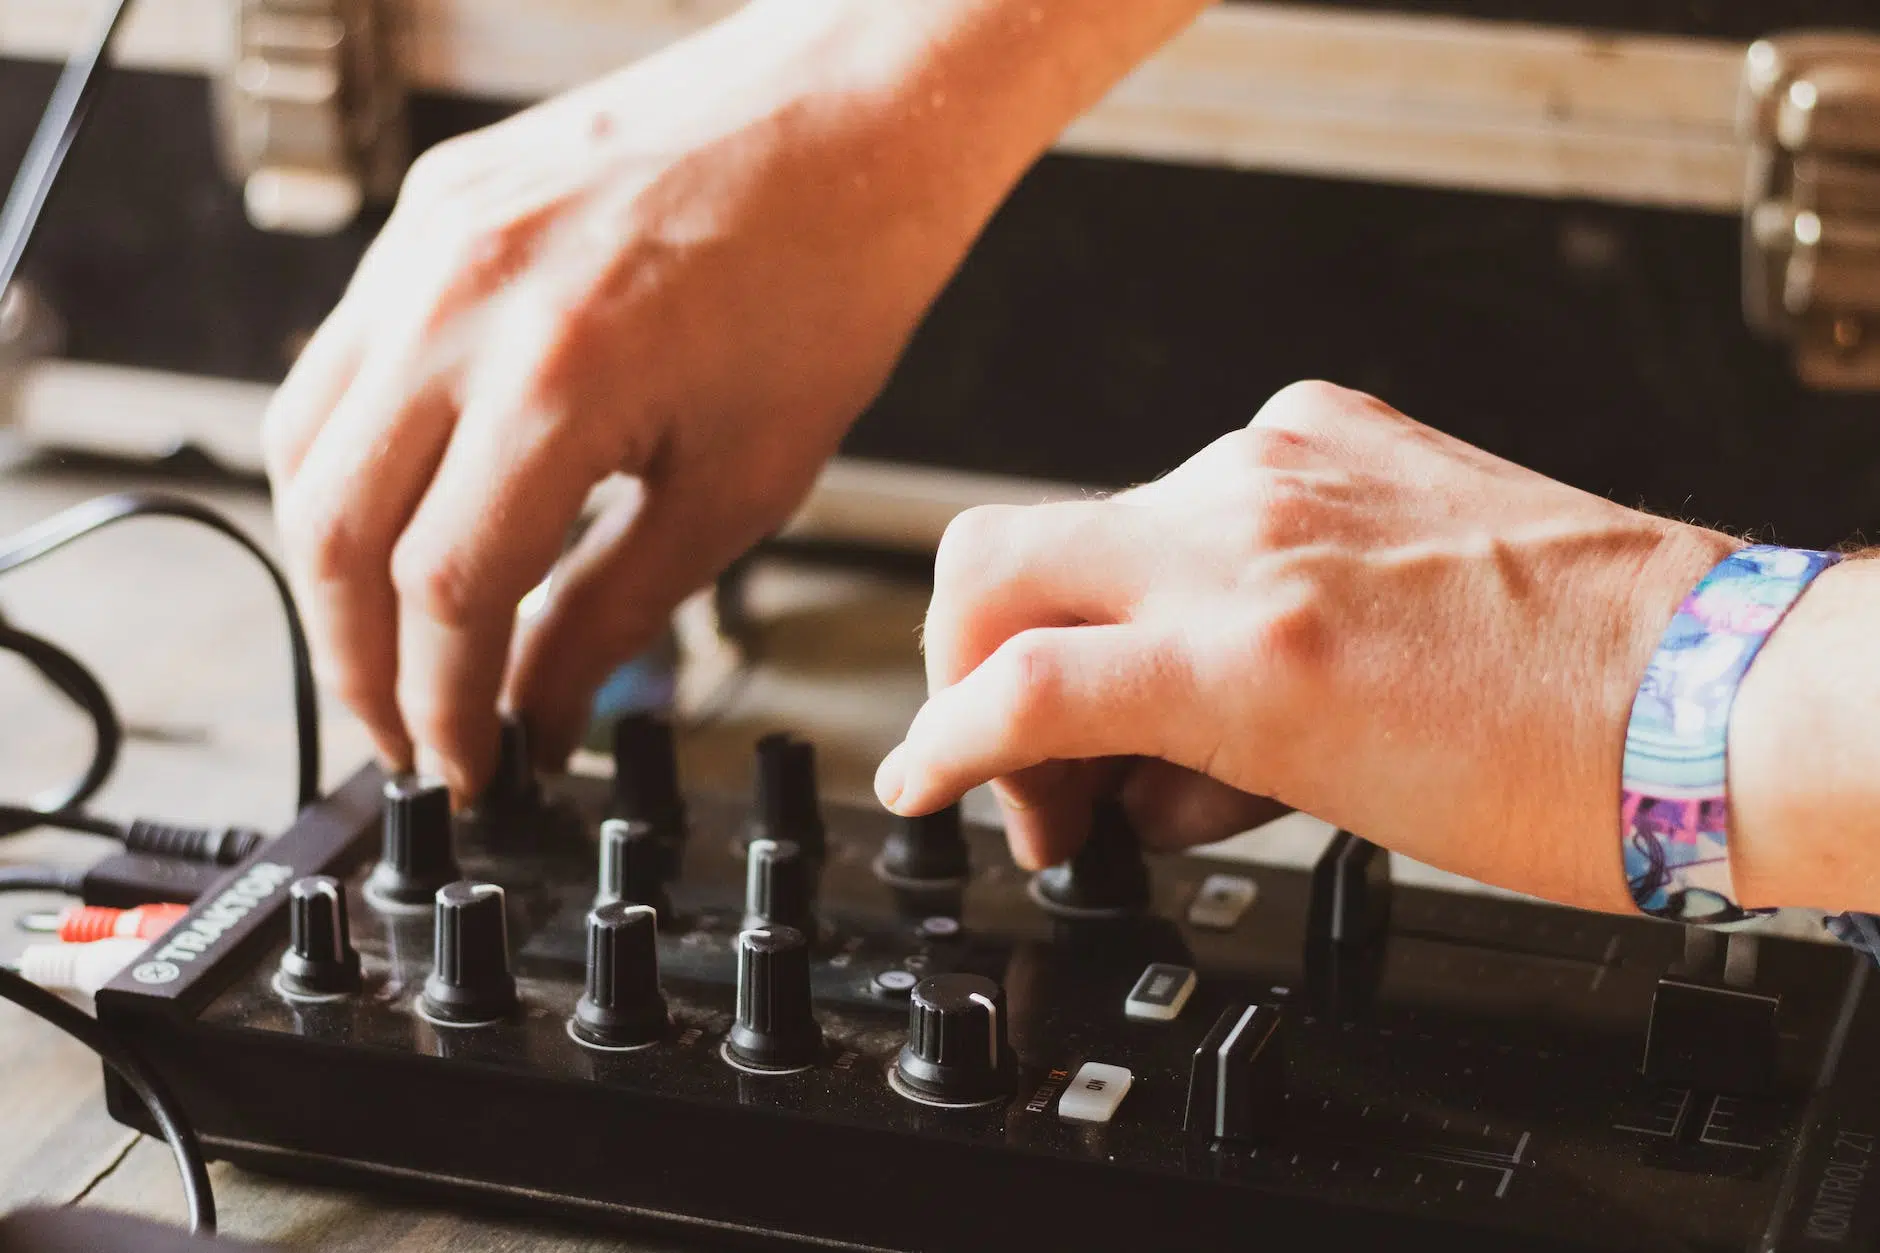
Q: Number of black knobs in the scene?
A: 13